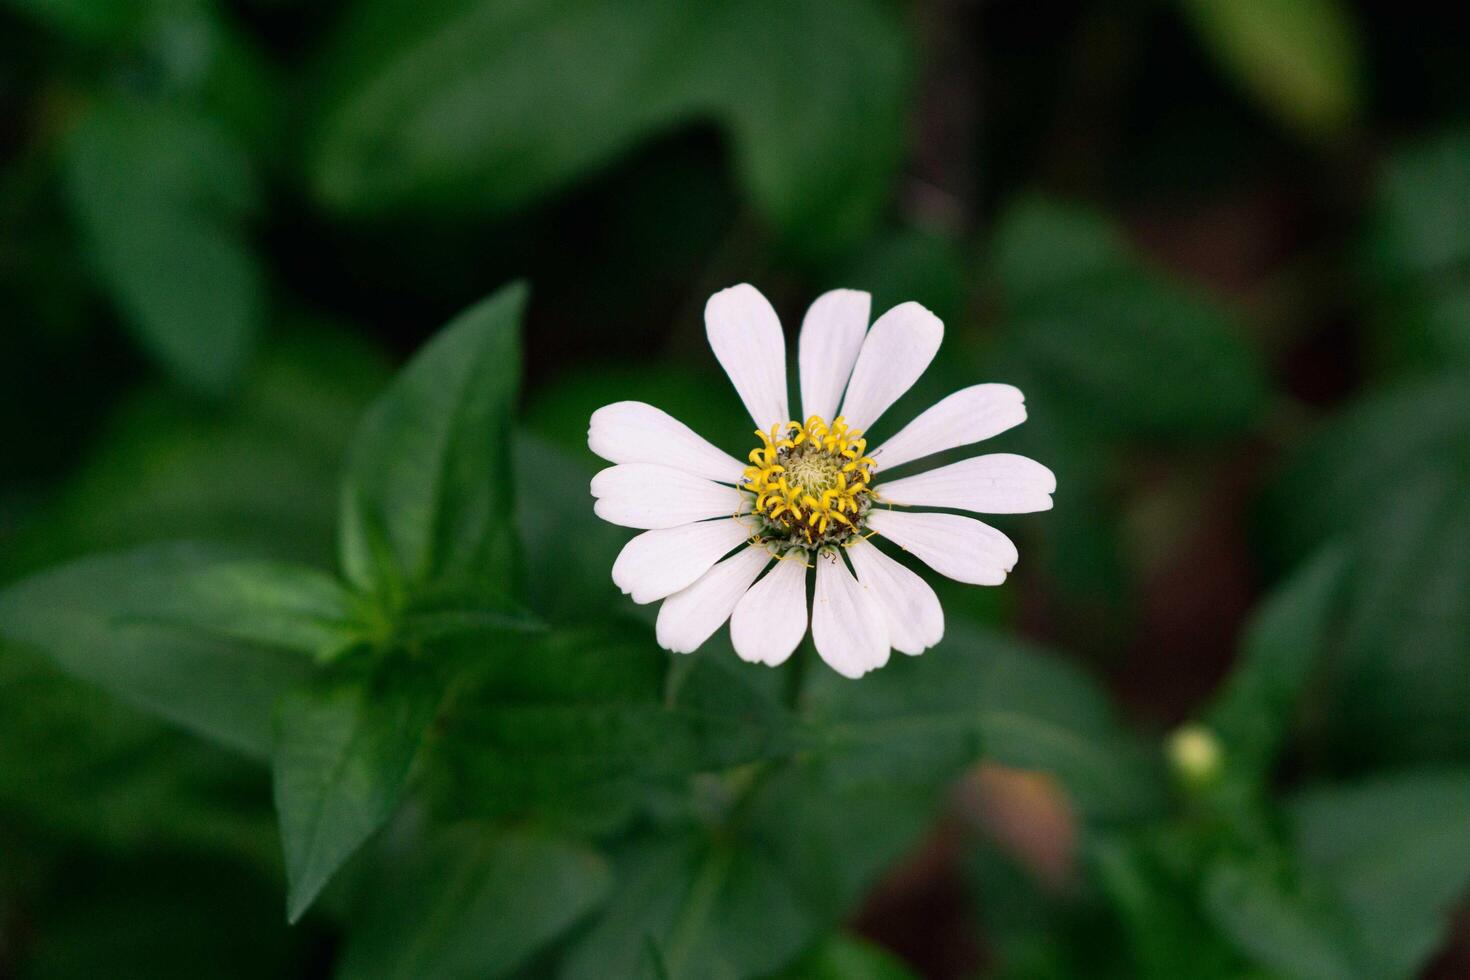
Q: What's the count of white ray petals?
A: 13